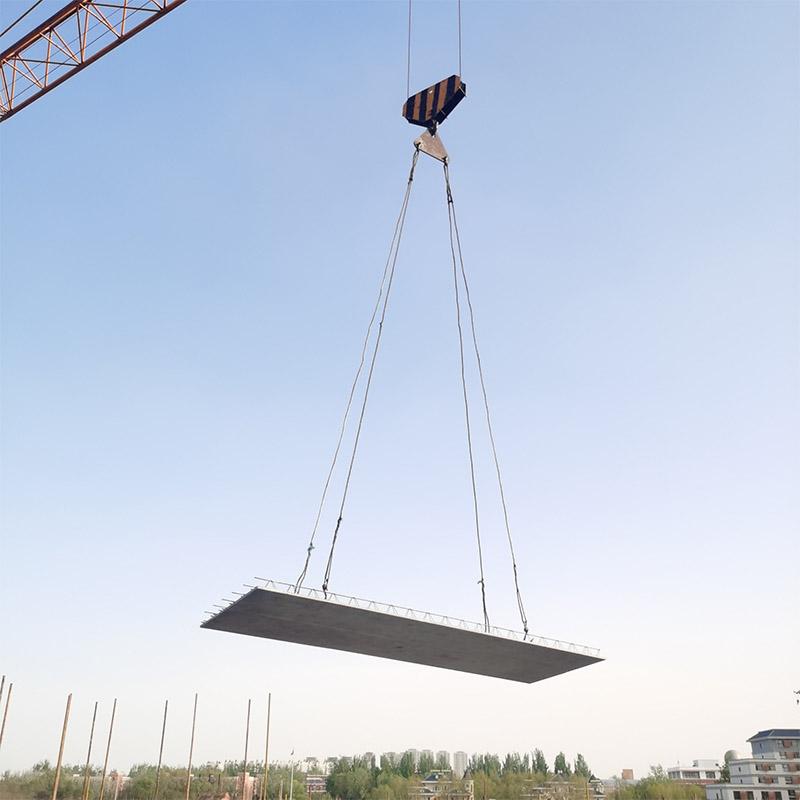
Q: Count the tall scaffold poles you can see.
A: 9